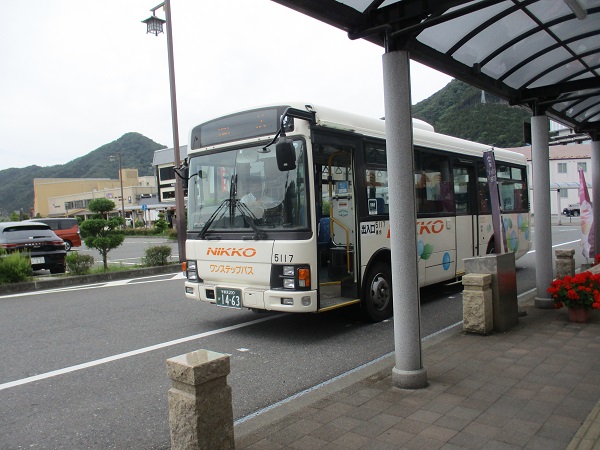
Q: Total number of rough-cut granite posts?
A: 3